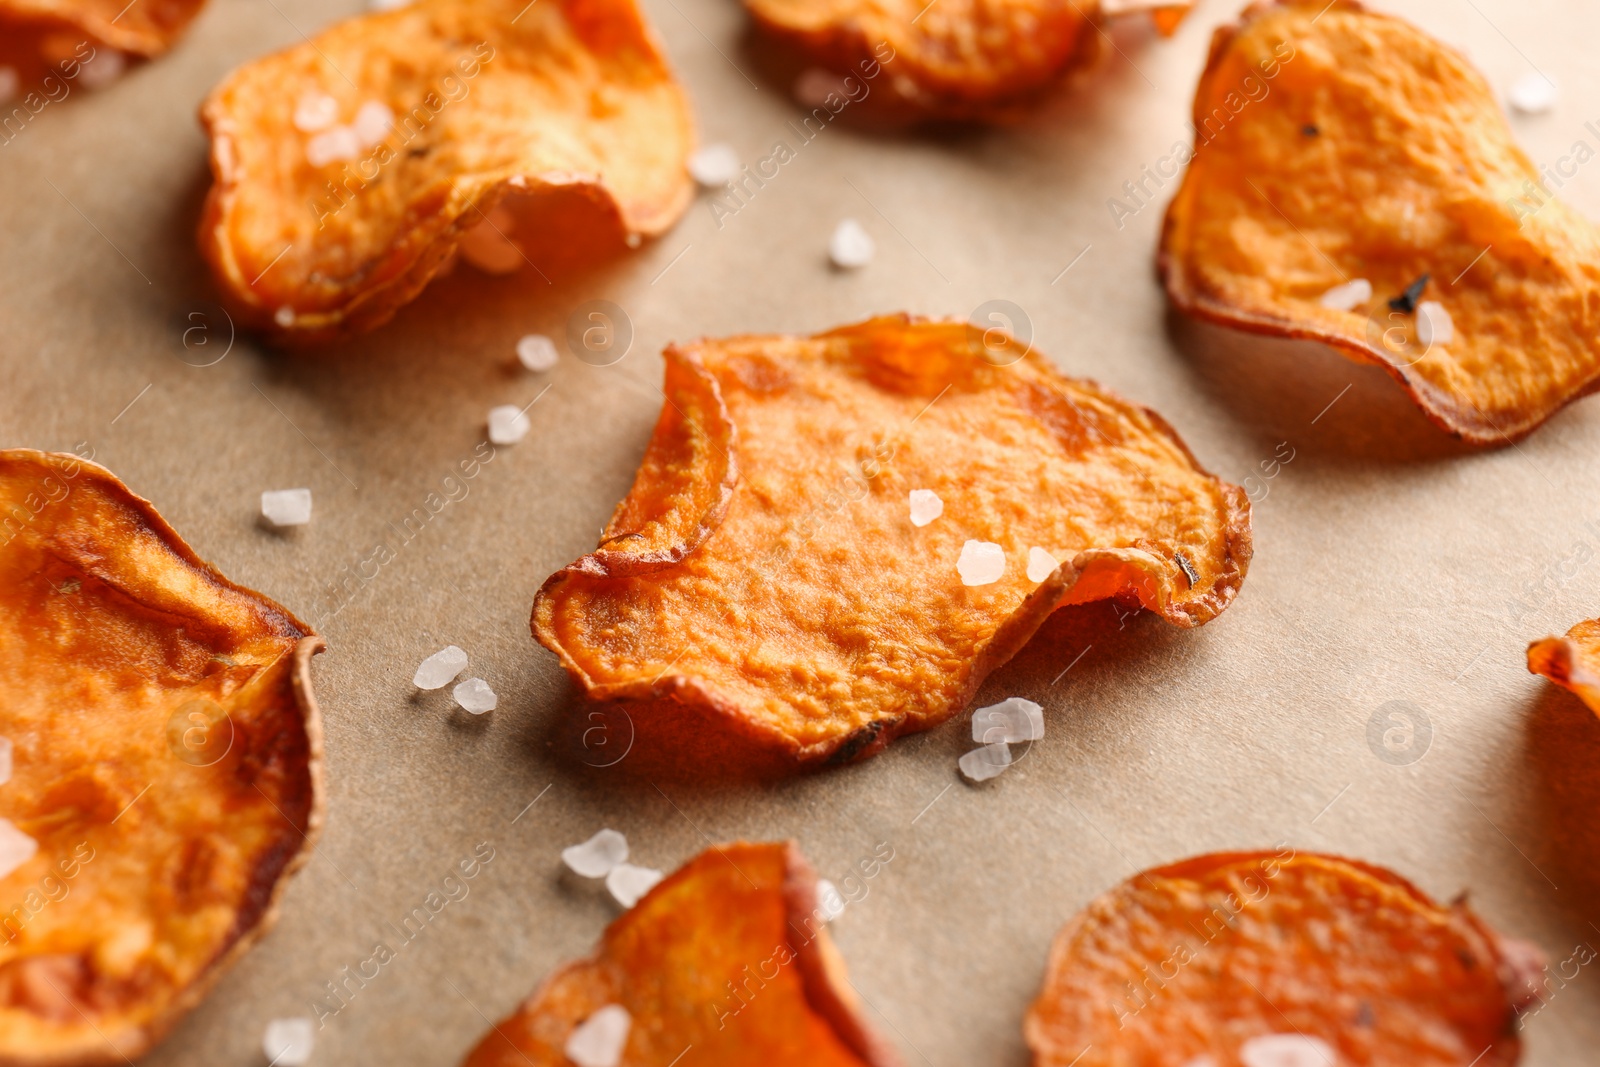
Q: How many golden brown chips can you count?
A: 9